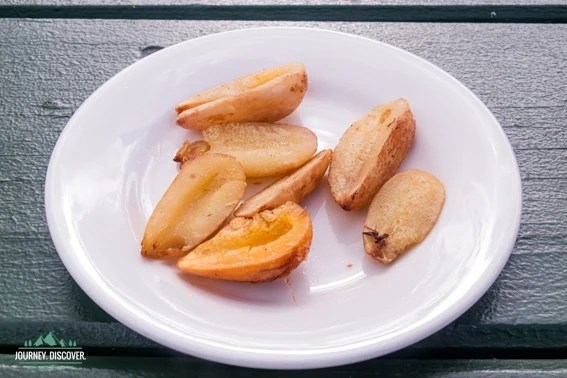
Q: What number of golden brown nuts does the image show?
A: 7